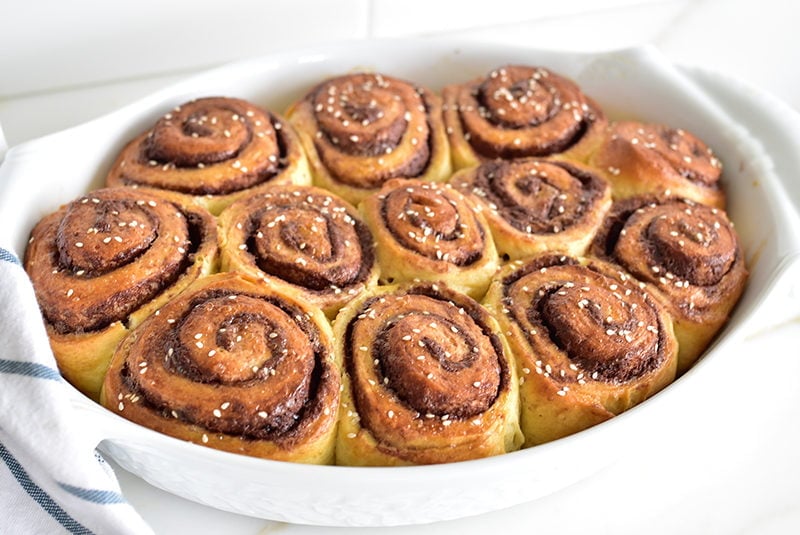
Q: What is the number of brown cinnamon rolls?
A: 12